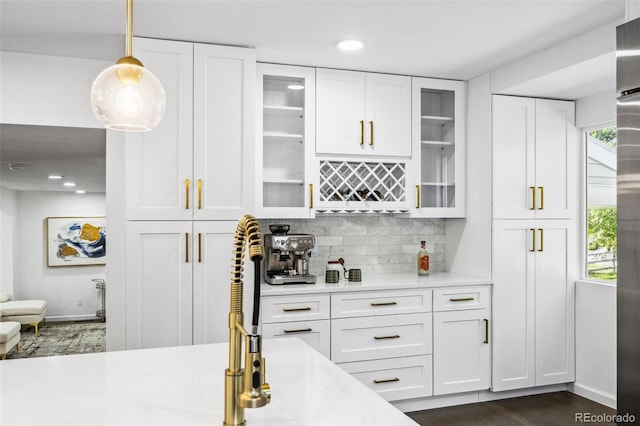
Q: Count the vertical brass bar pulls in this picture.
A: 13